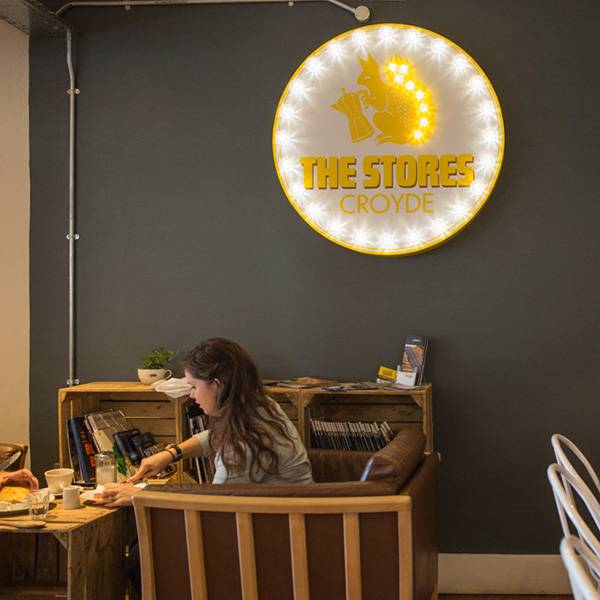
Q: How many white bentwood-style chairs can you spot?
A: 3